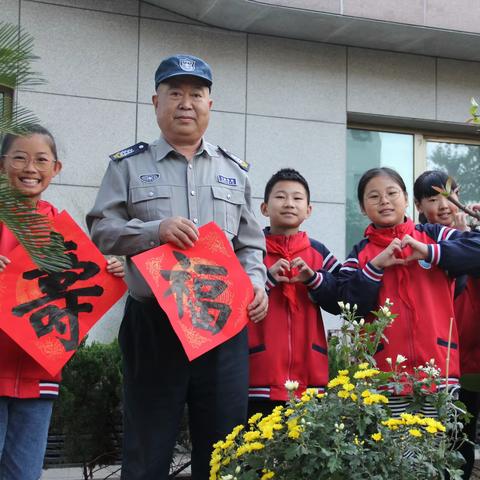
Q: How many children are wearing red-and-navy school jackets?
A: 4